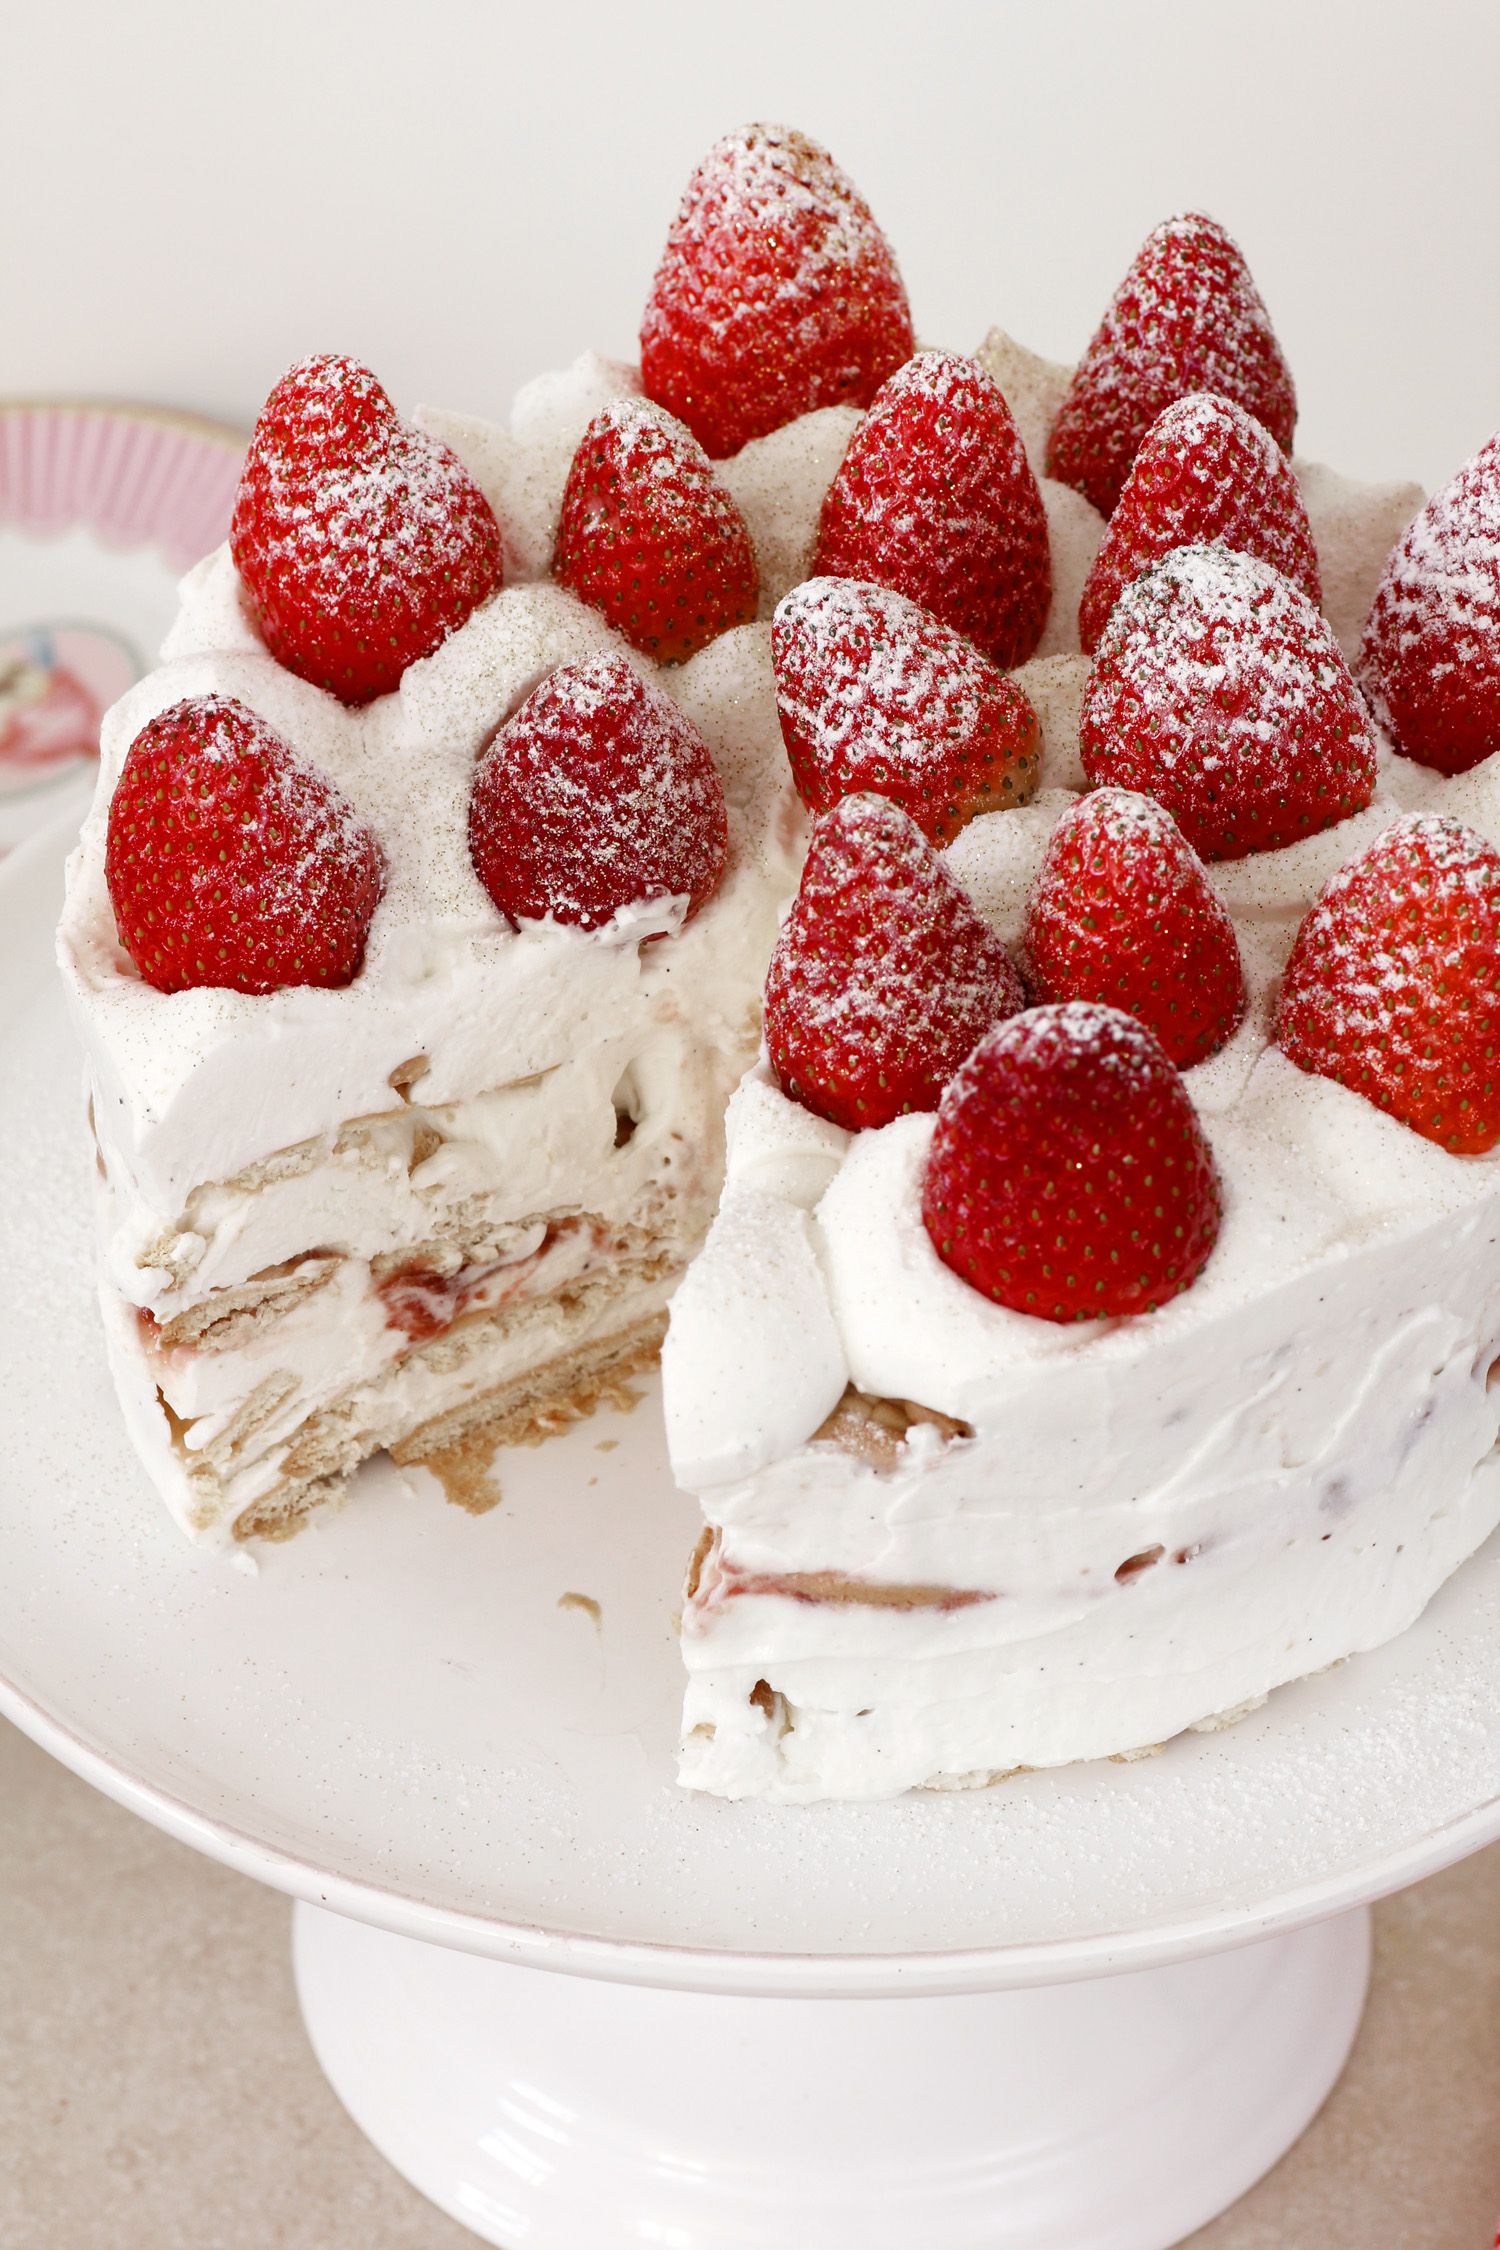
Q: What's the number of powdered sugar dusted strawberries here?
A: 15